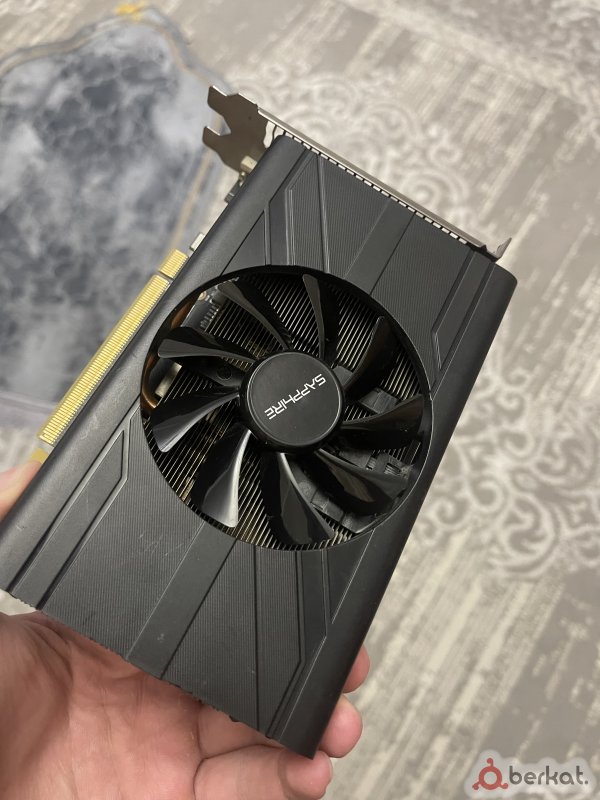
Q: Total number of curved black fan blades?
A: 9